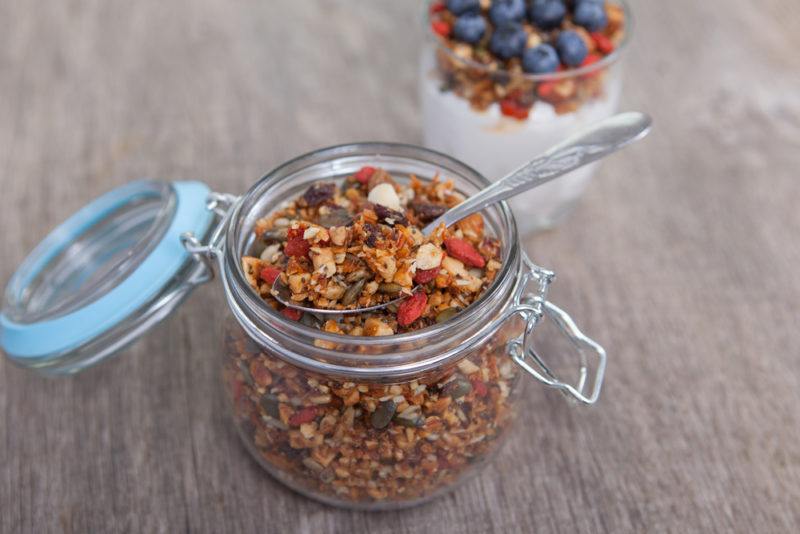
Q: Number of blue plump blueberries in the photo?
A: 8